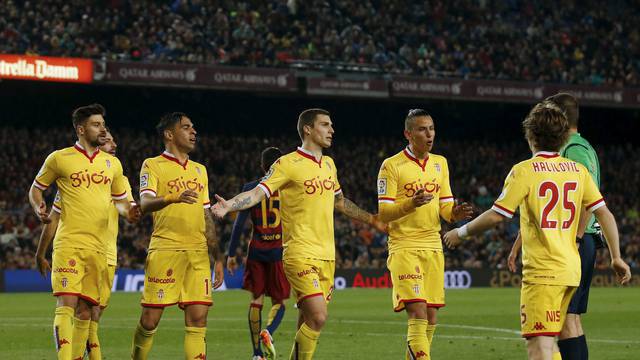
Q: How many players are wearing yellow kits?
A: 6